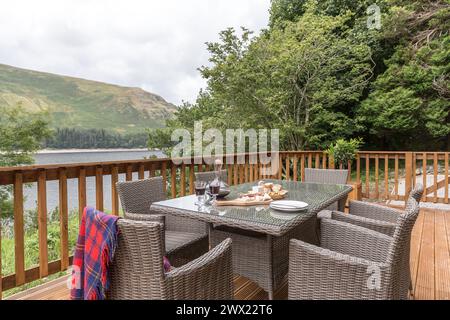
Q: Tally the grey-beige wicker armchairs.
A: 6